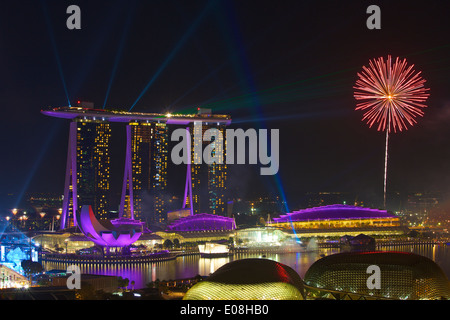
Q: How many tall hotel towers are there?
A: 3